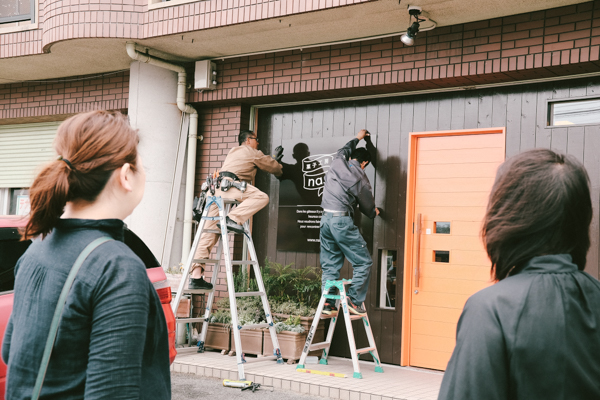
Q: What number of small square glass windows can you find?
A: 2